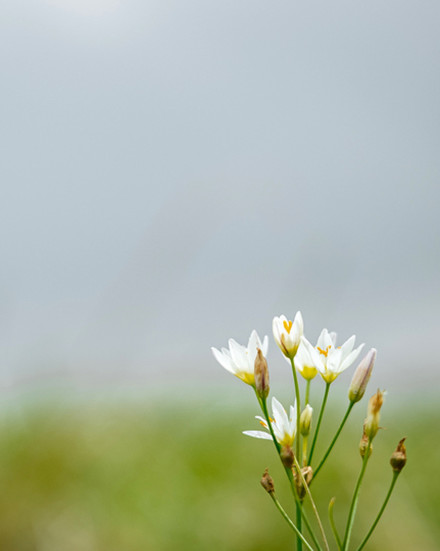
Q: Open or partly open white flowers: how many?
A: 5